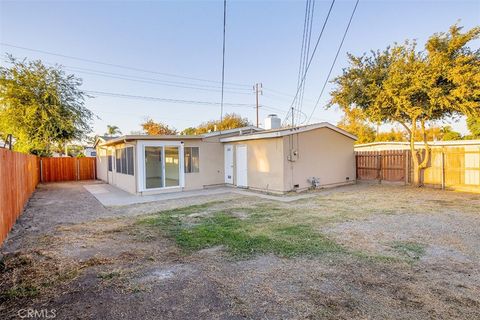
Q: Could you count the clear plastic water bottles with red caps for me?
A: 0